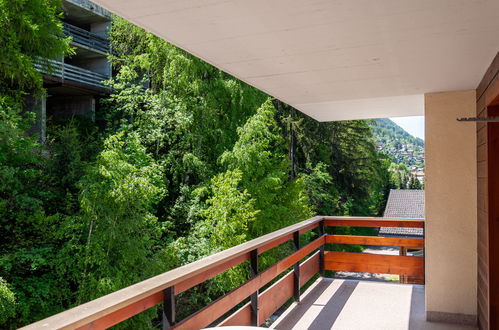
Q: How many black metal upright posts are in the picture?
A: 4